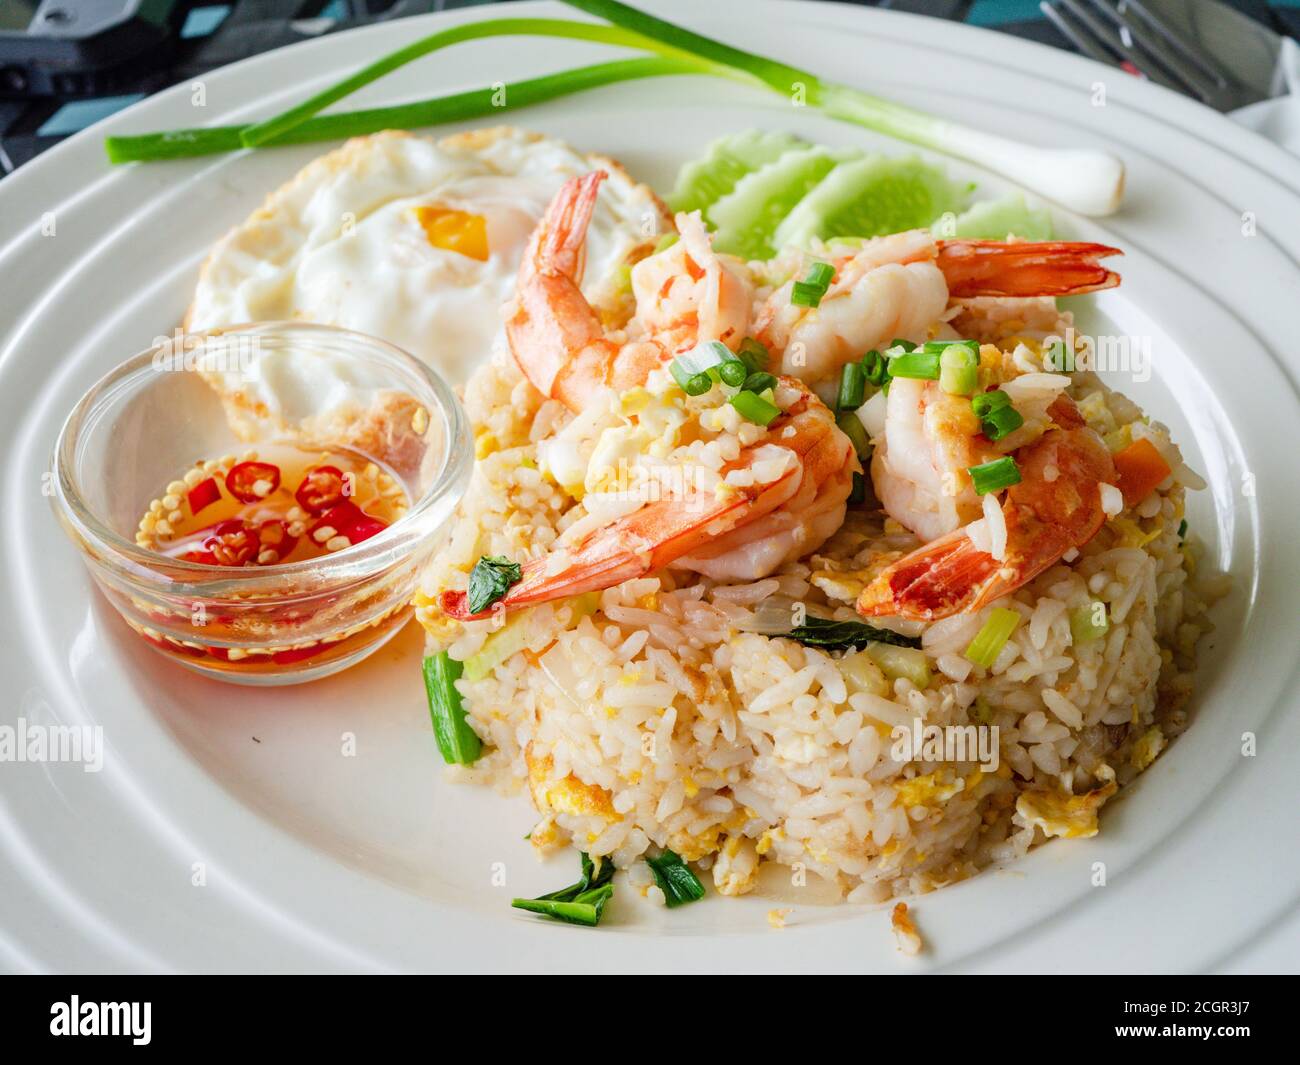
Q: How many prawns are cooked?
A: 4